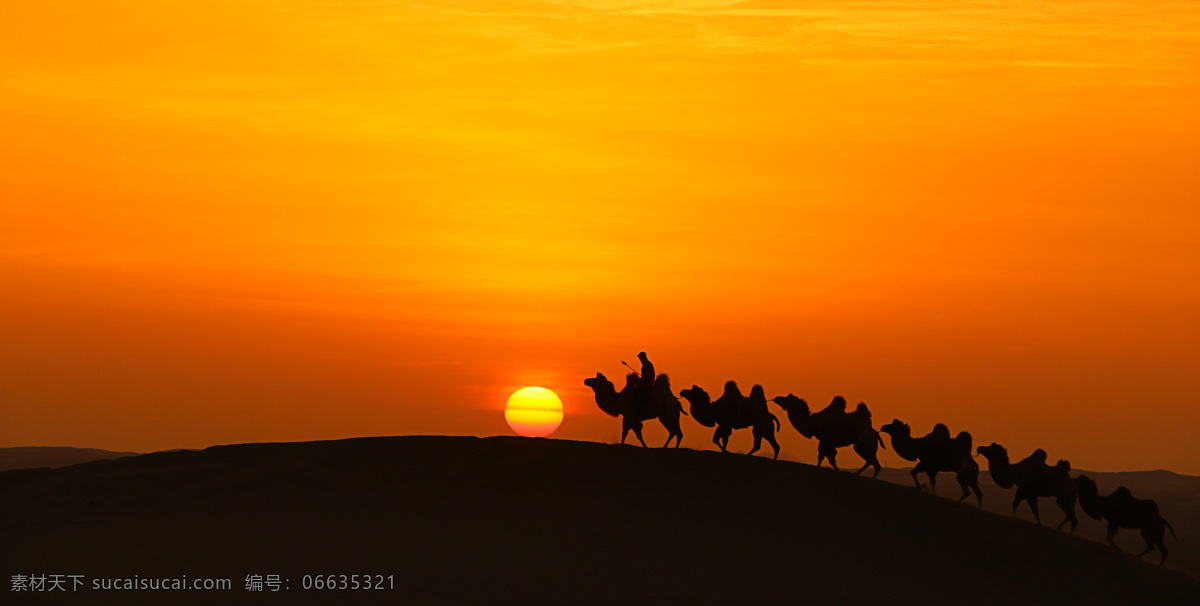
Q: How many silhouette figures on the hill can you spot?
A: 7